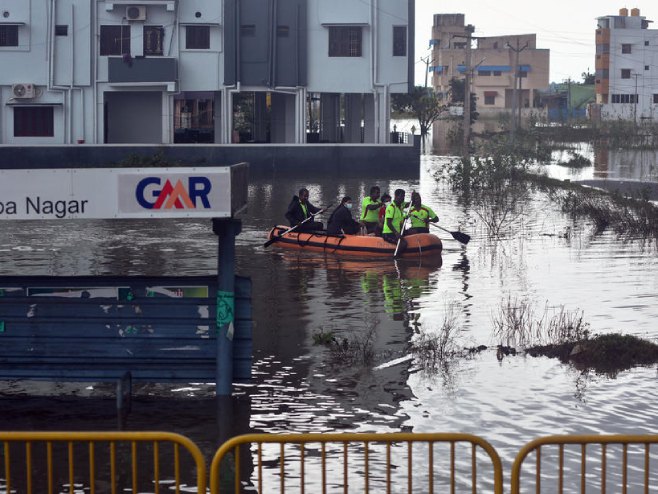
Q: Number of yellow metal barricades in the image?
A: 3